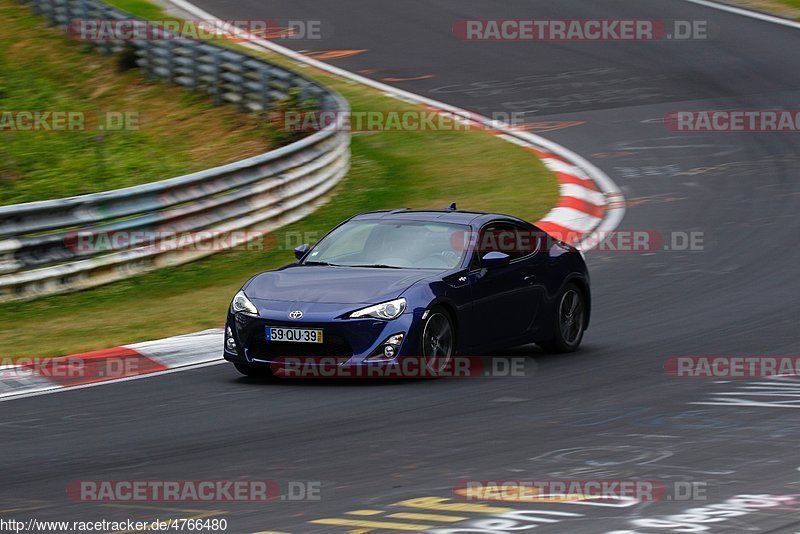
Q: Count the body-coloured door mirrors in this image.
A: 2